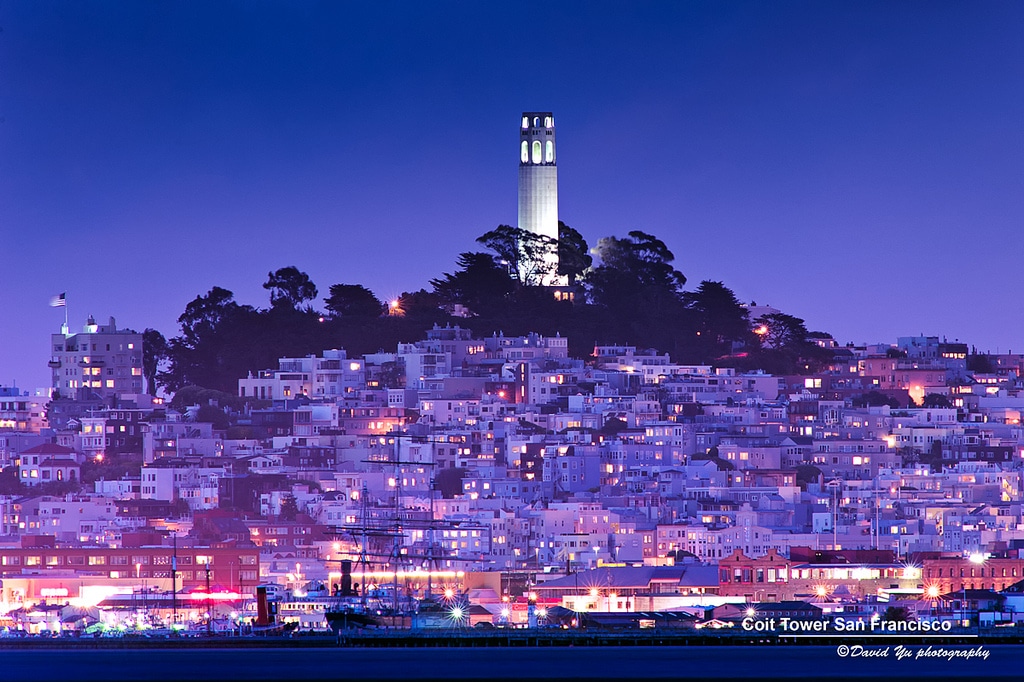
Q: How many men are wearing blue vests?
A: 0